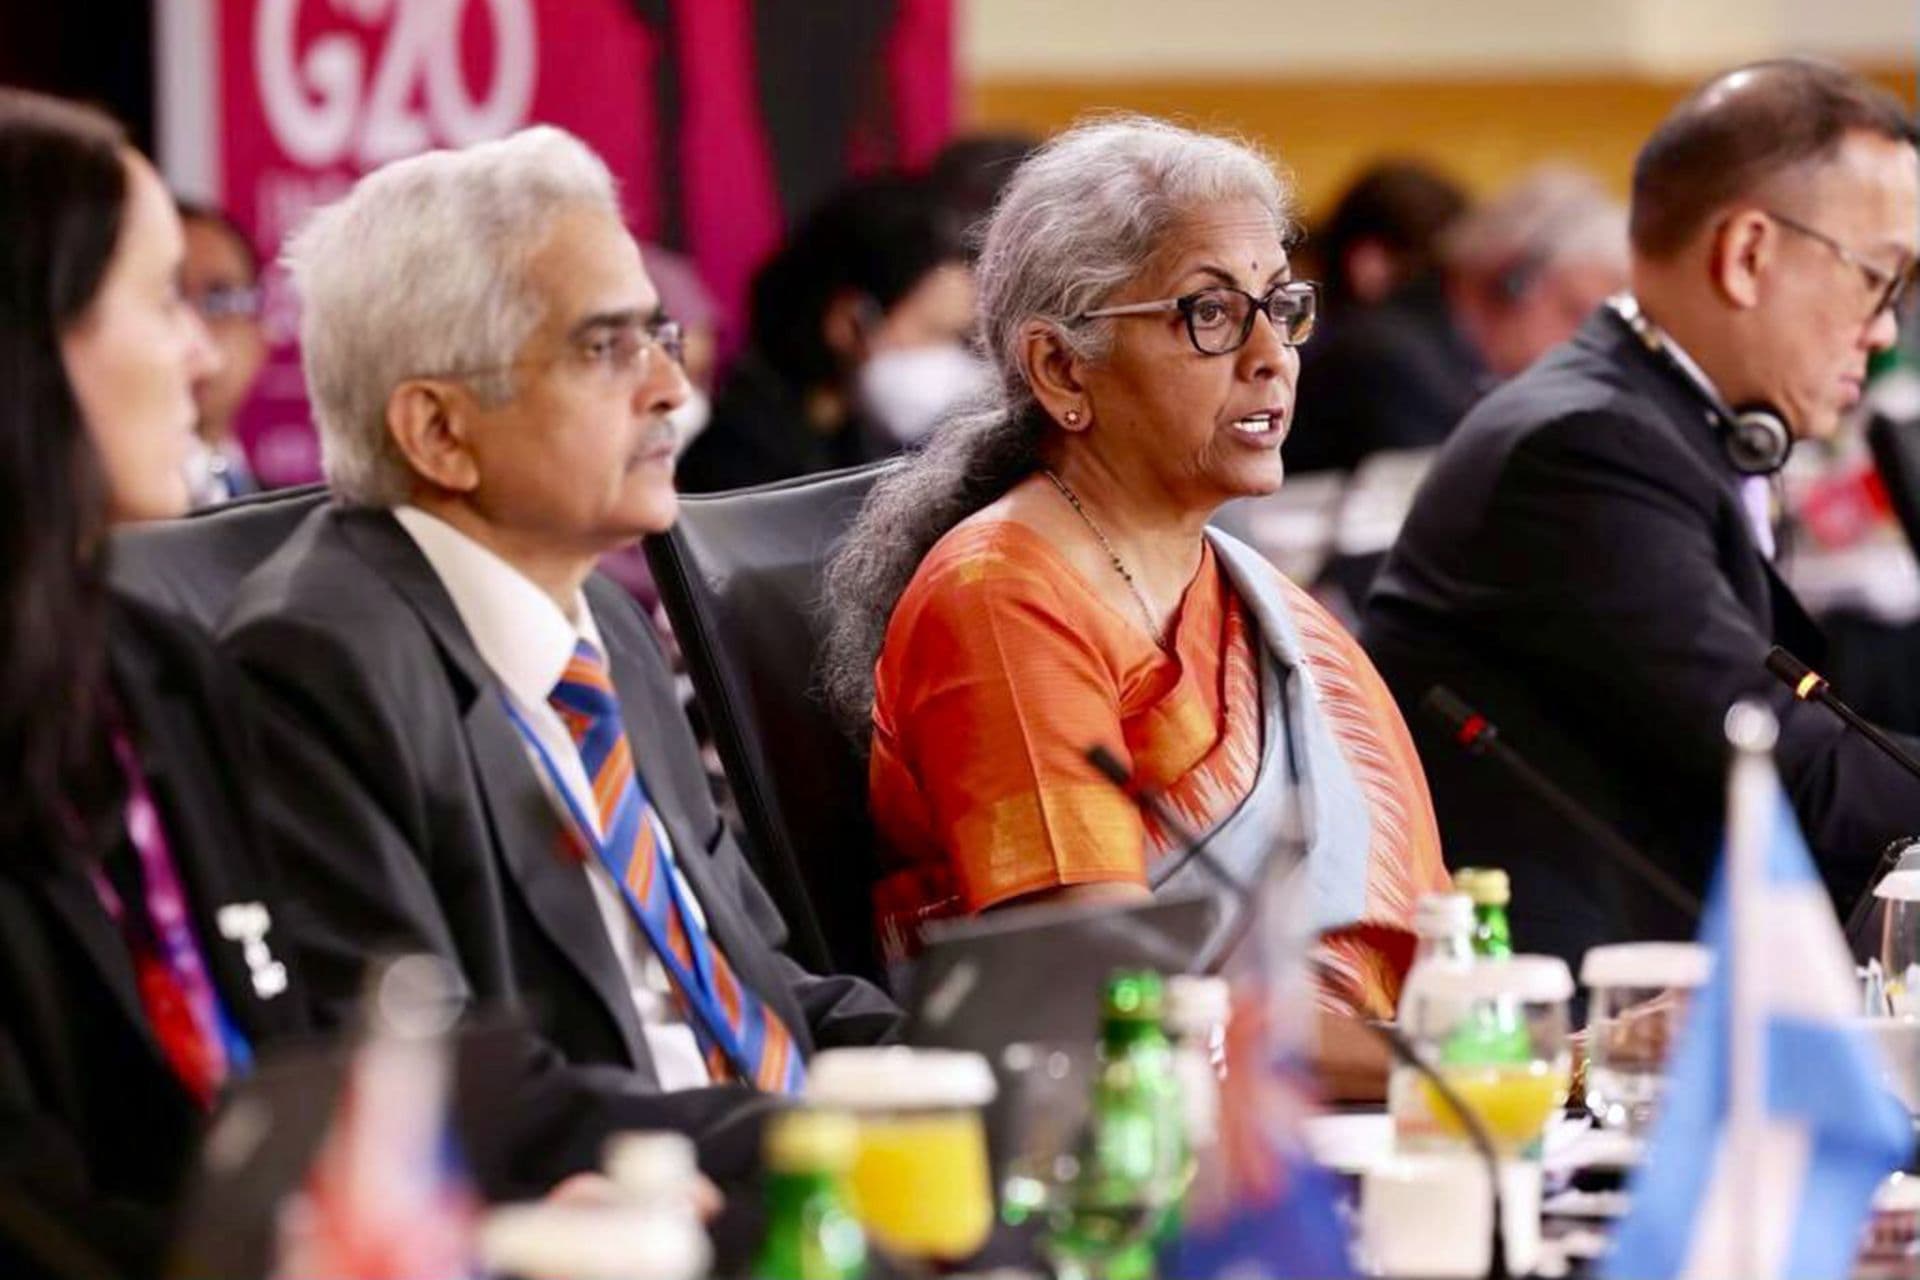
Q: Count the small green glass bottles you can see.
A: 3